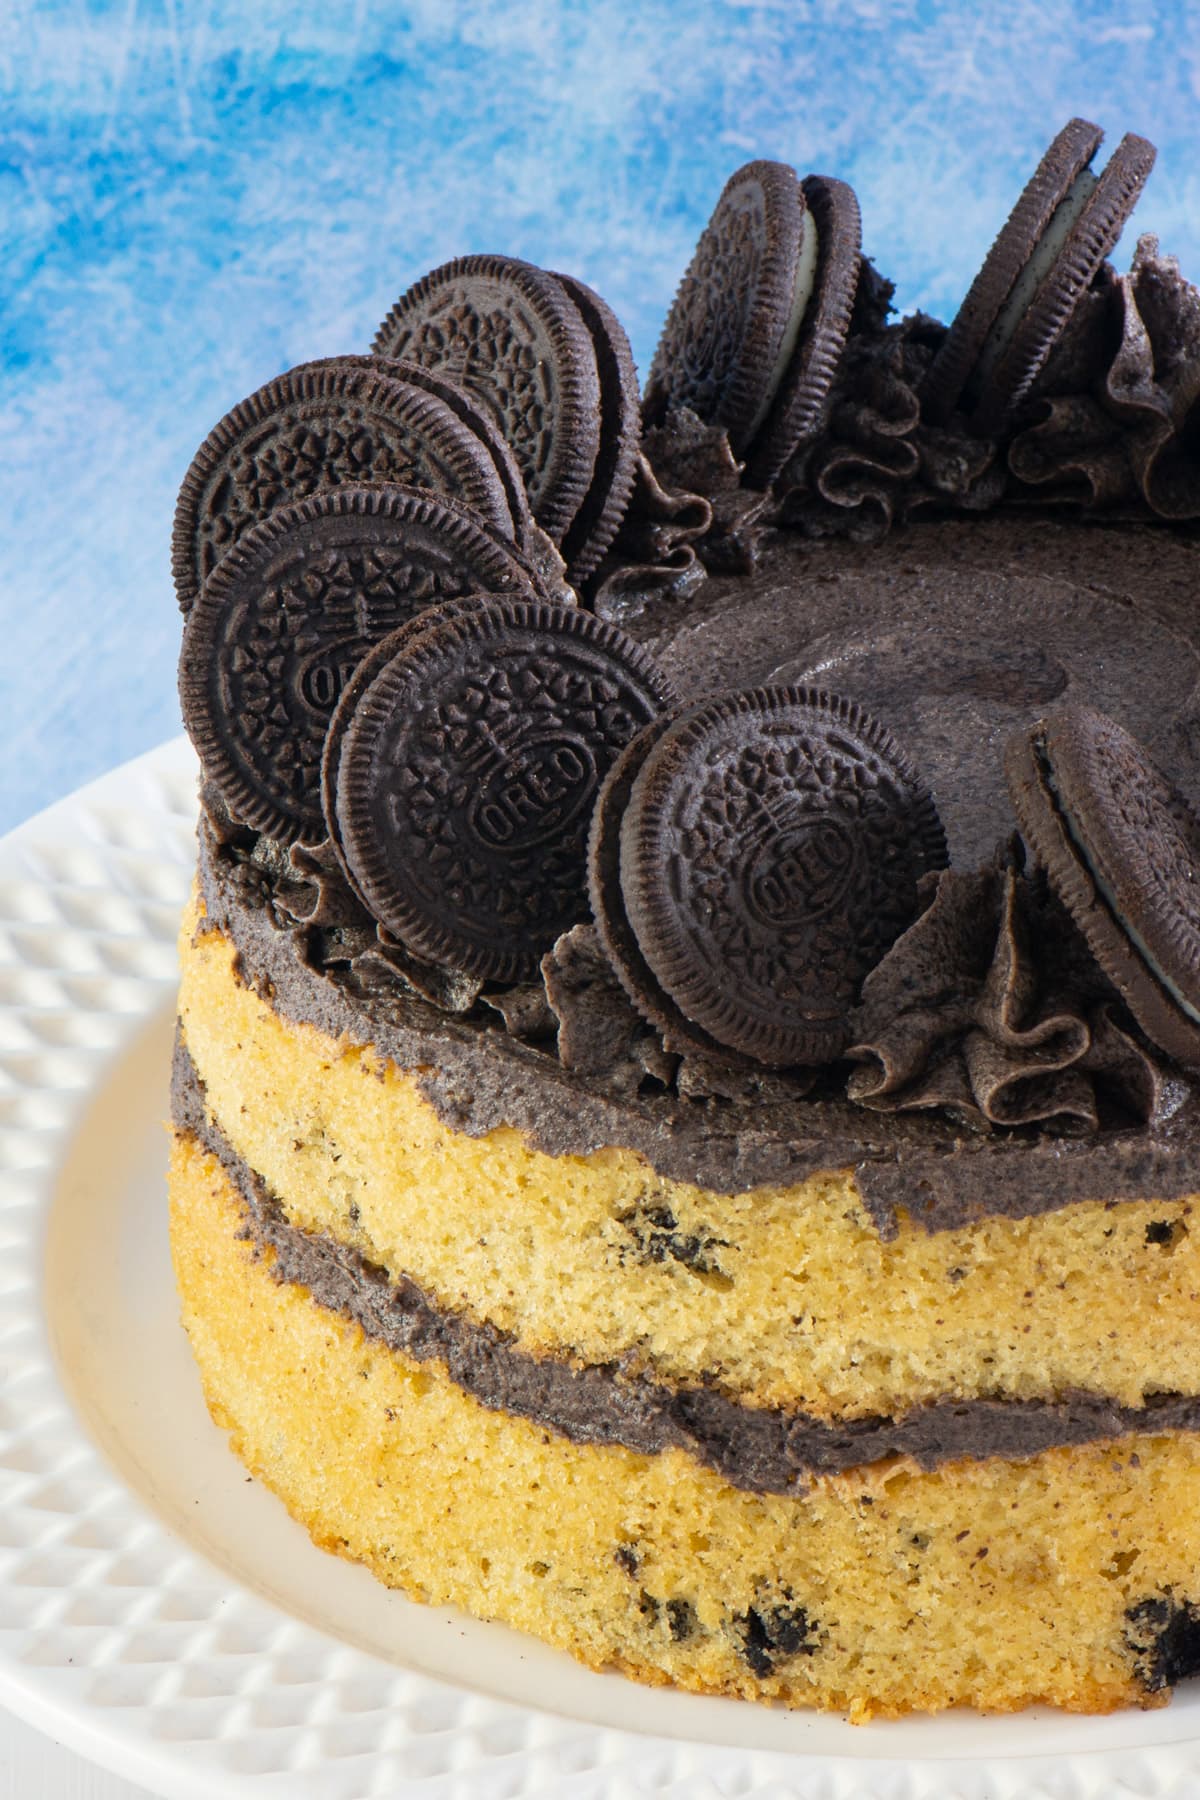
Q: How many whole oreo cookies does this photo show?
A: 8